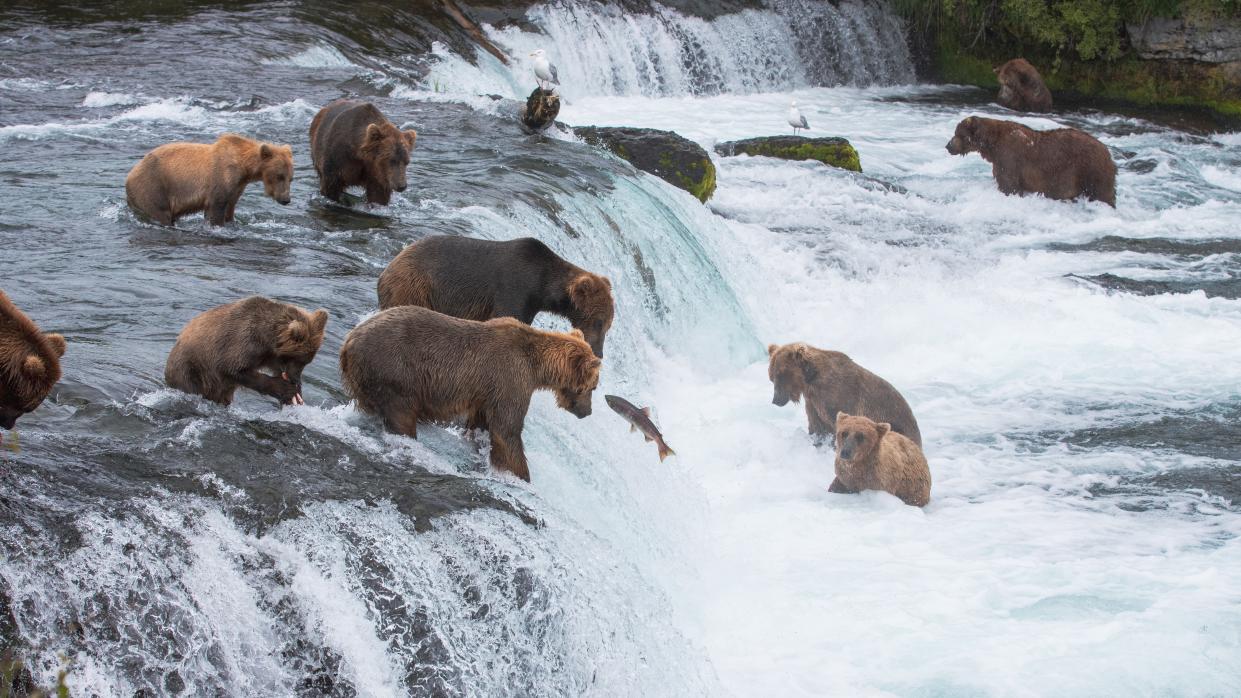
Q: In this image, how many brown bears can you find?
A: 10